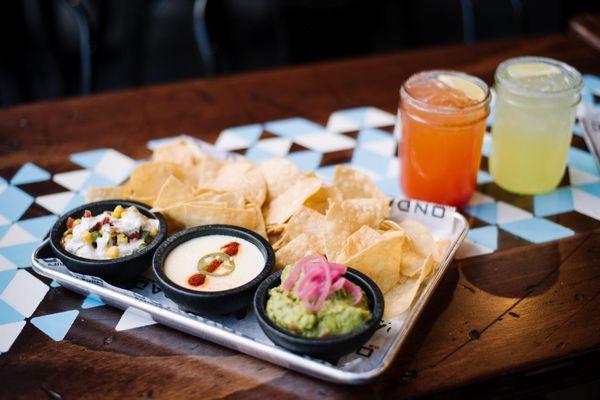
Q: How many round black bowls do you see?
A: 3